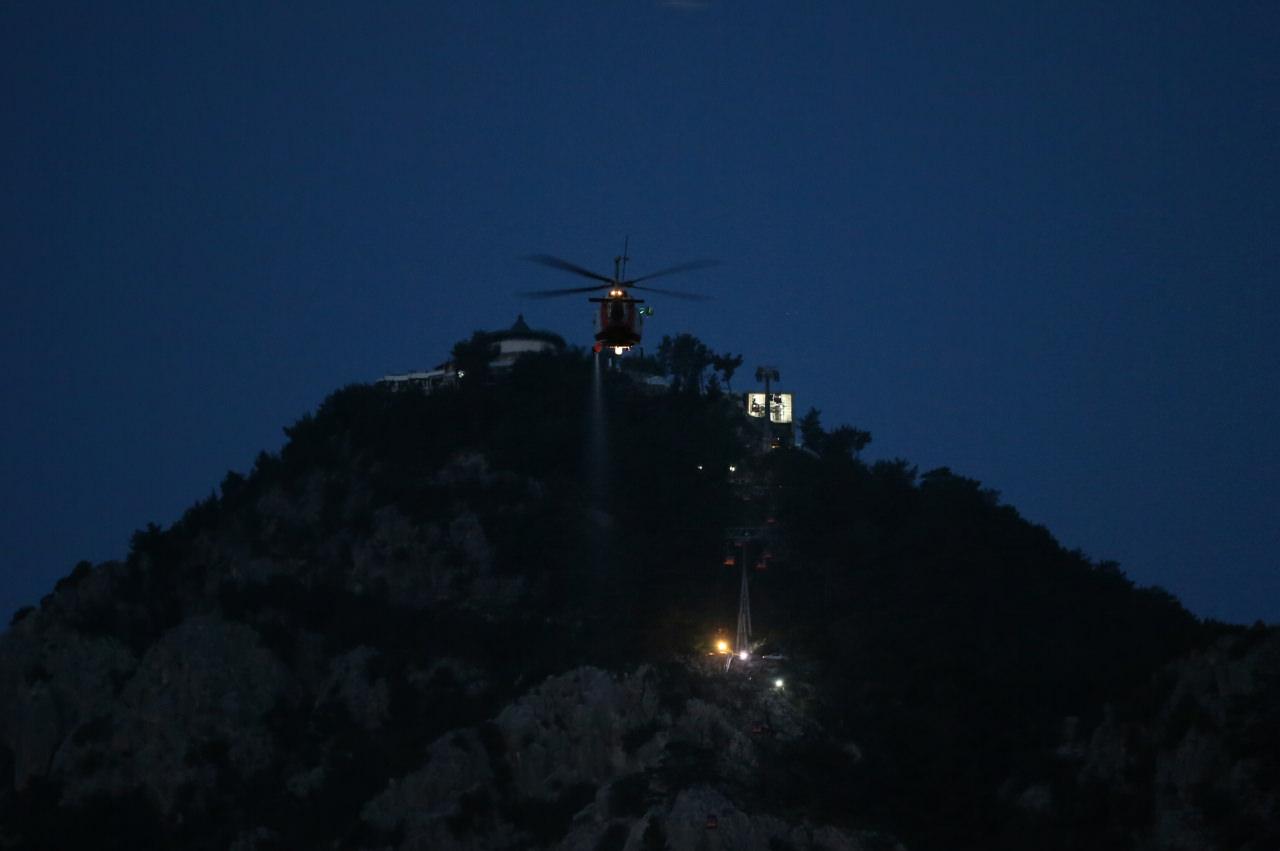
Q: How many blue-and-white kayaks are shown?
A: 0